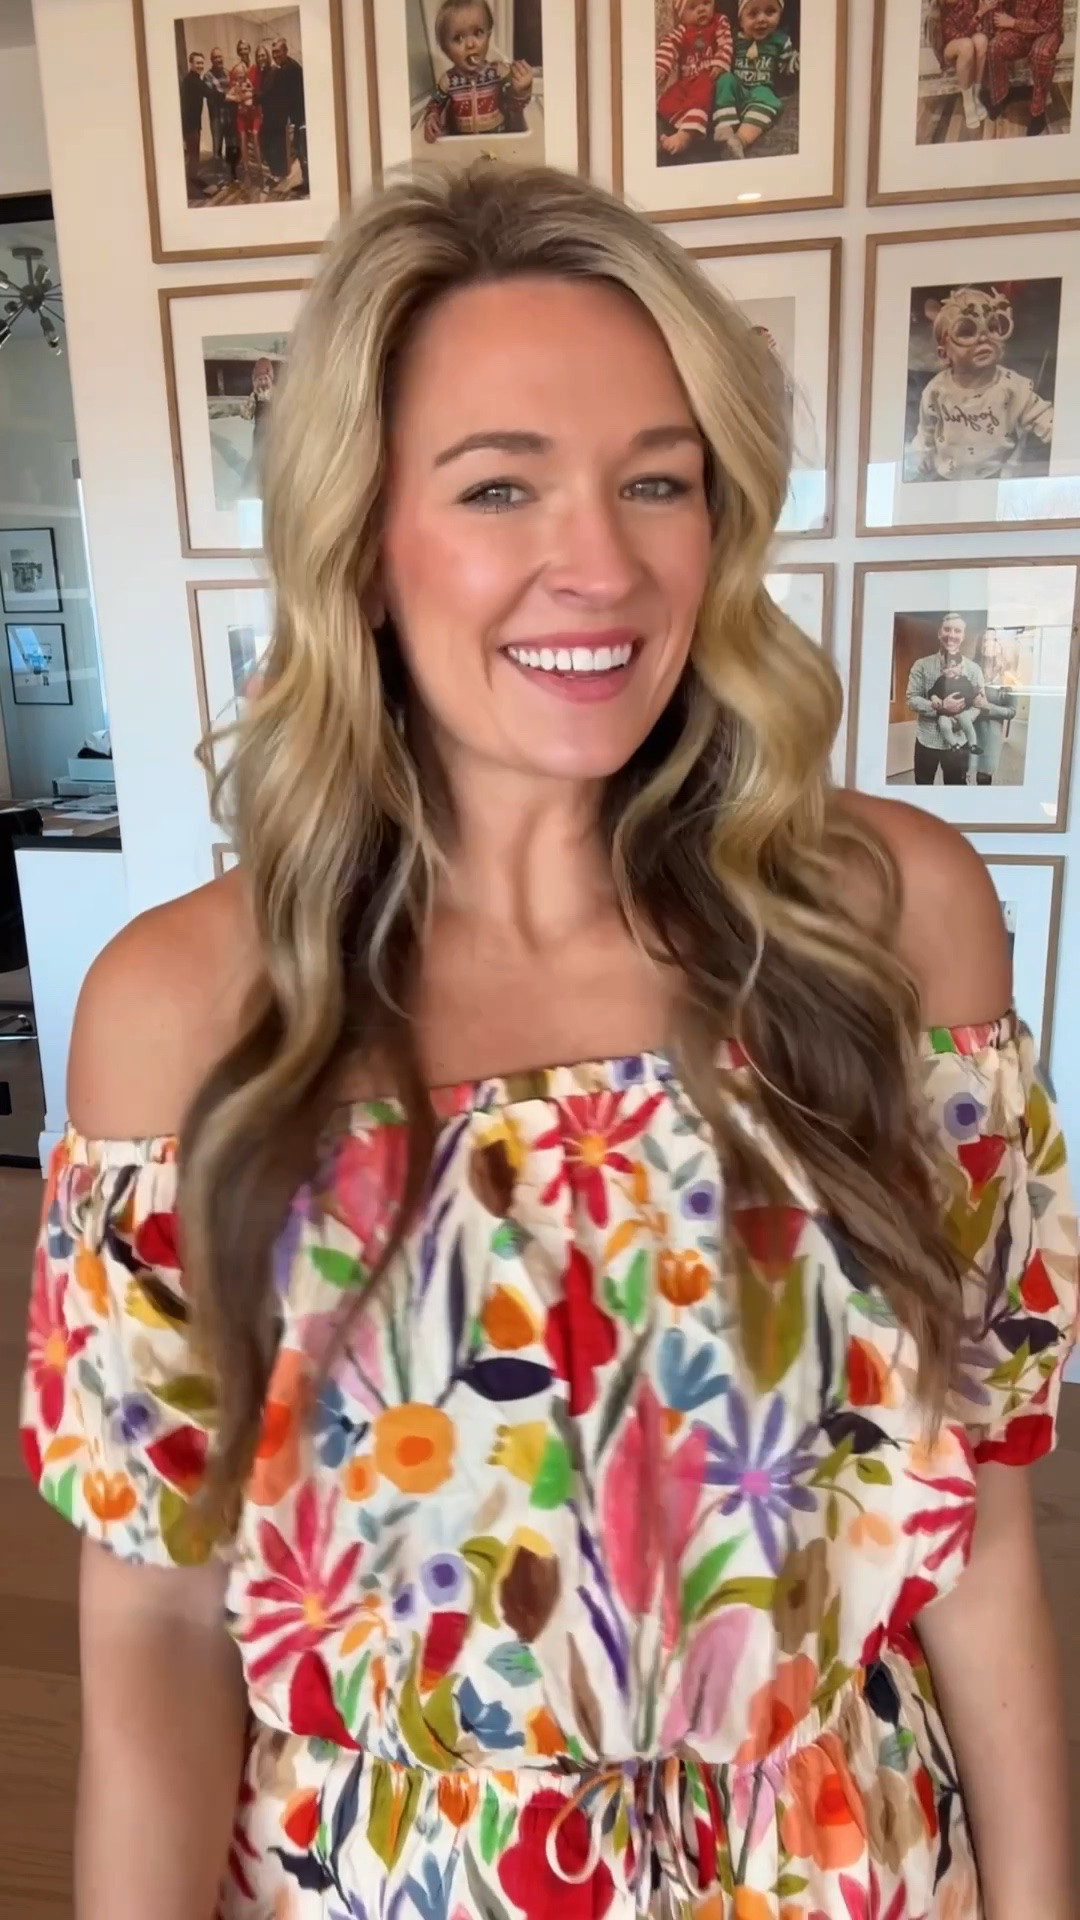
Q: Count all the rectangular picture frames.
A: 14